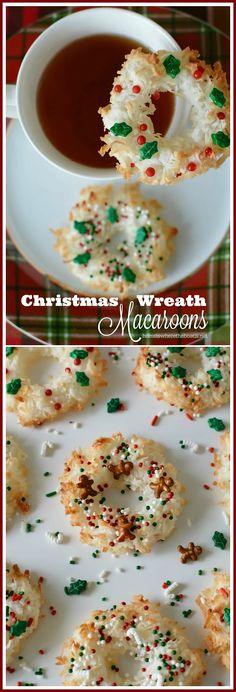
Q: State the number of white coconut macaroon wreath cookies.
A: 10